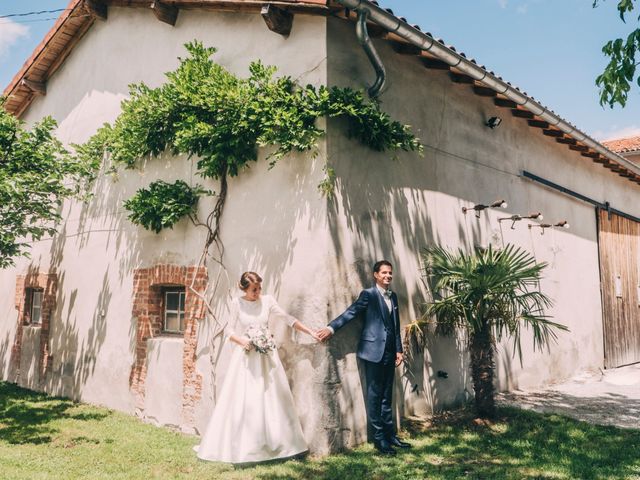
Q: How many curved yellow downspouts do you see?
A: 0